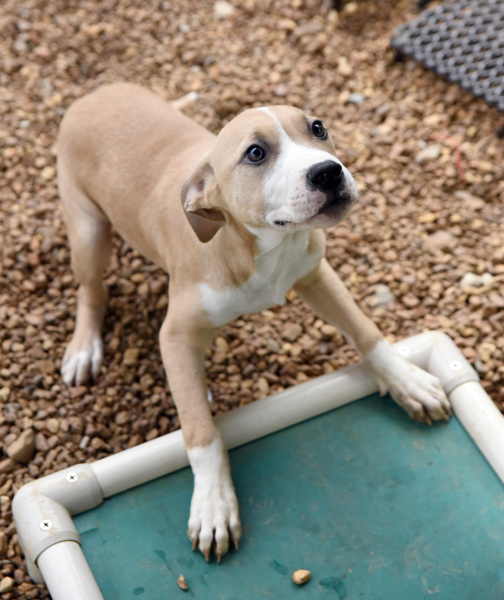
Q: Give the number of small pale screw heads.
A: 4